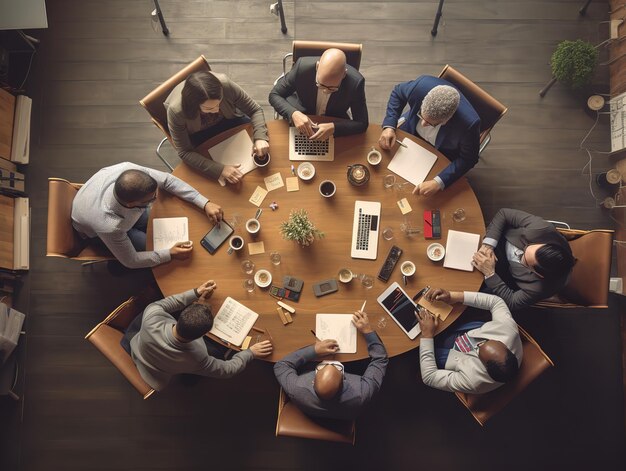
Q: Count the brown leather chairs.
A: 8